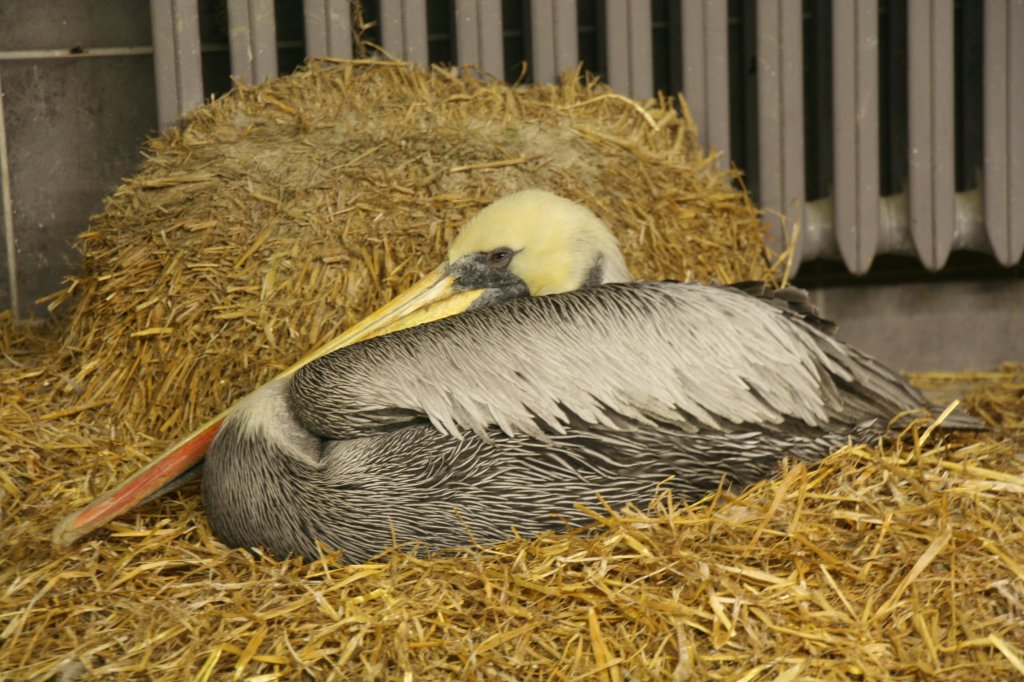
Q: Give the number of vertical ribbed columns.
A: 12